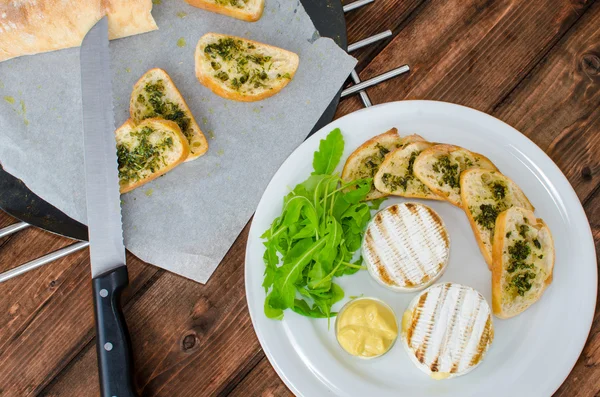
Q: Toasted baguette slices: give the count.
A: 9